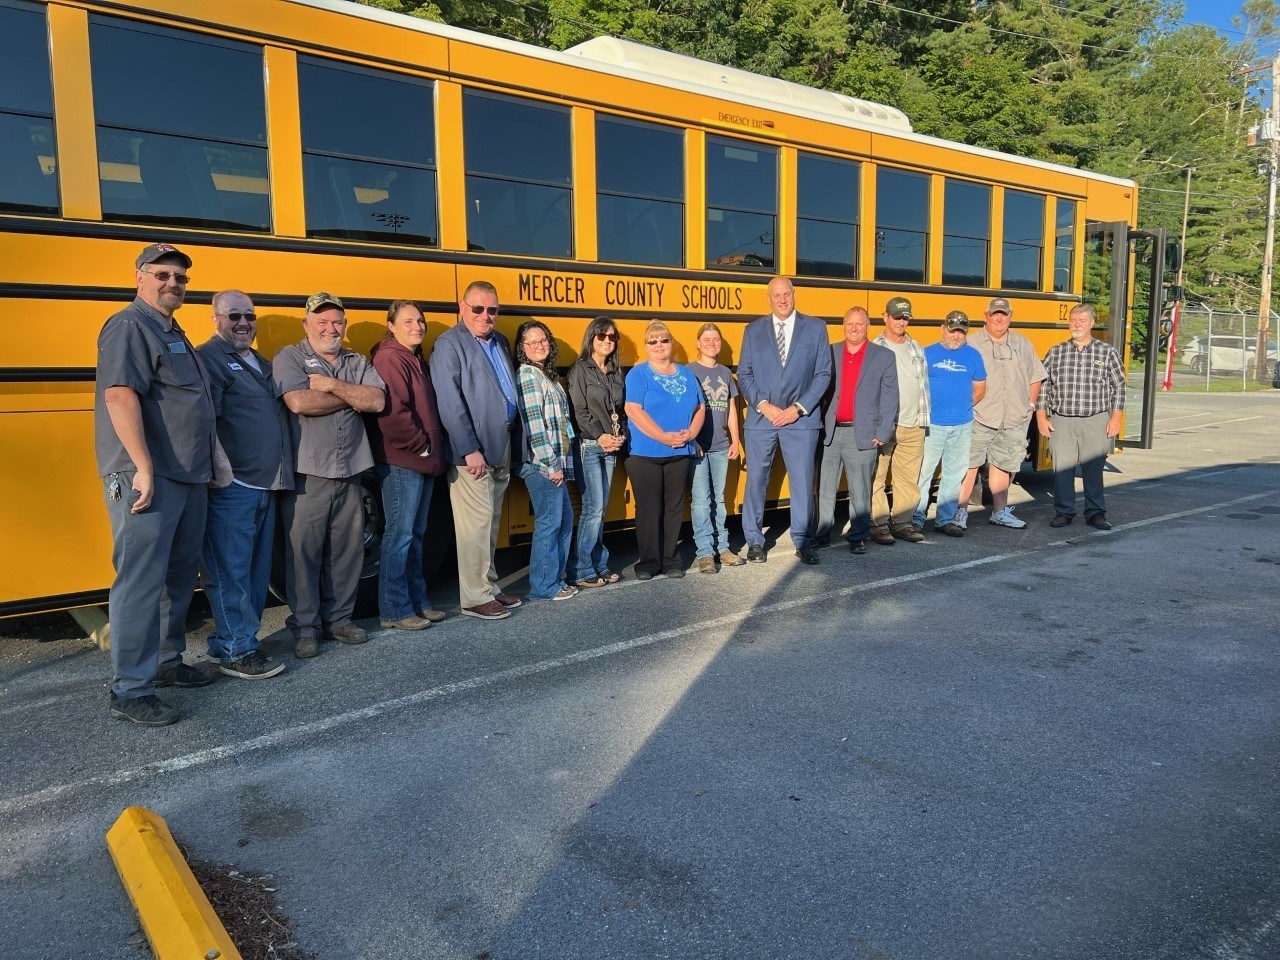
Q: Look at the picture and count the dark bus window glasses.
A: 11